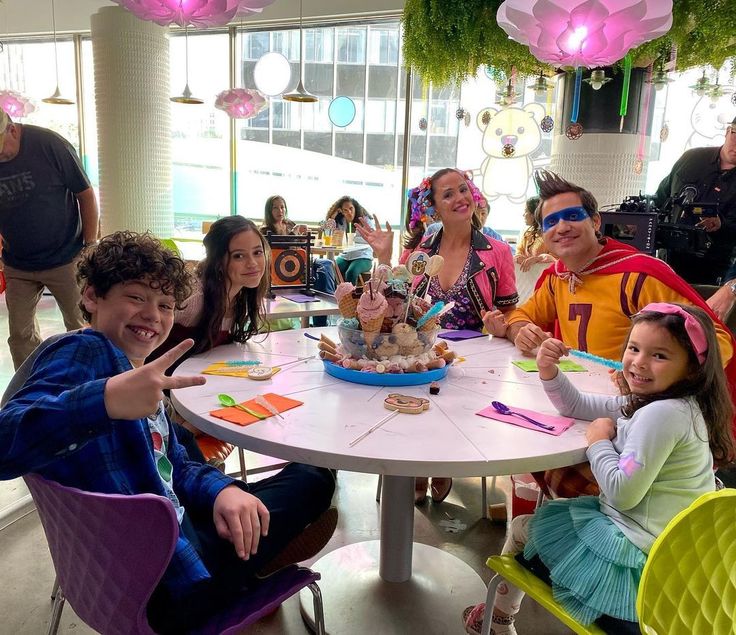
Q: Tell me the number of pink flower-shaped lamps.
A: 4